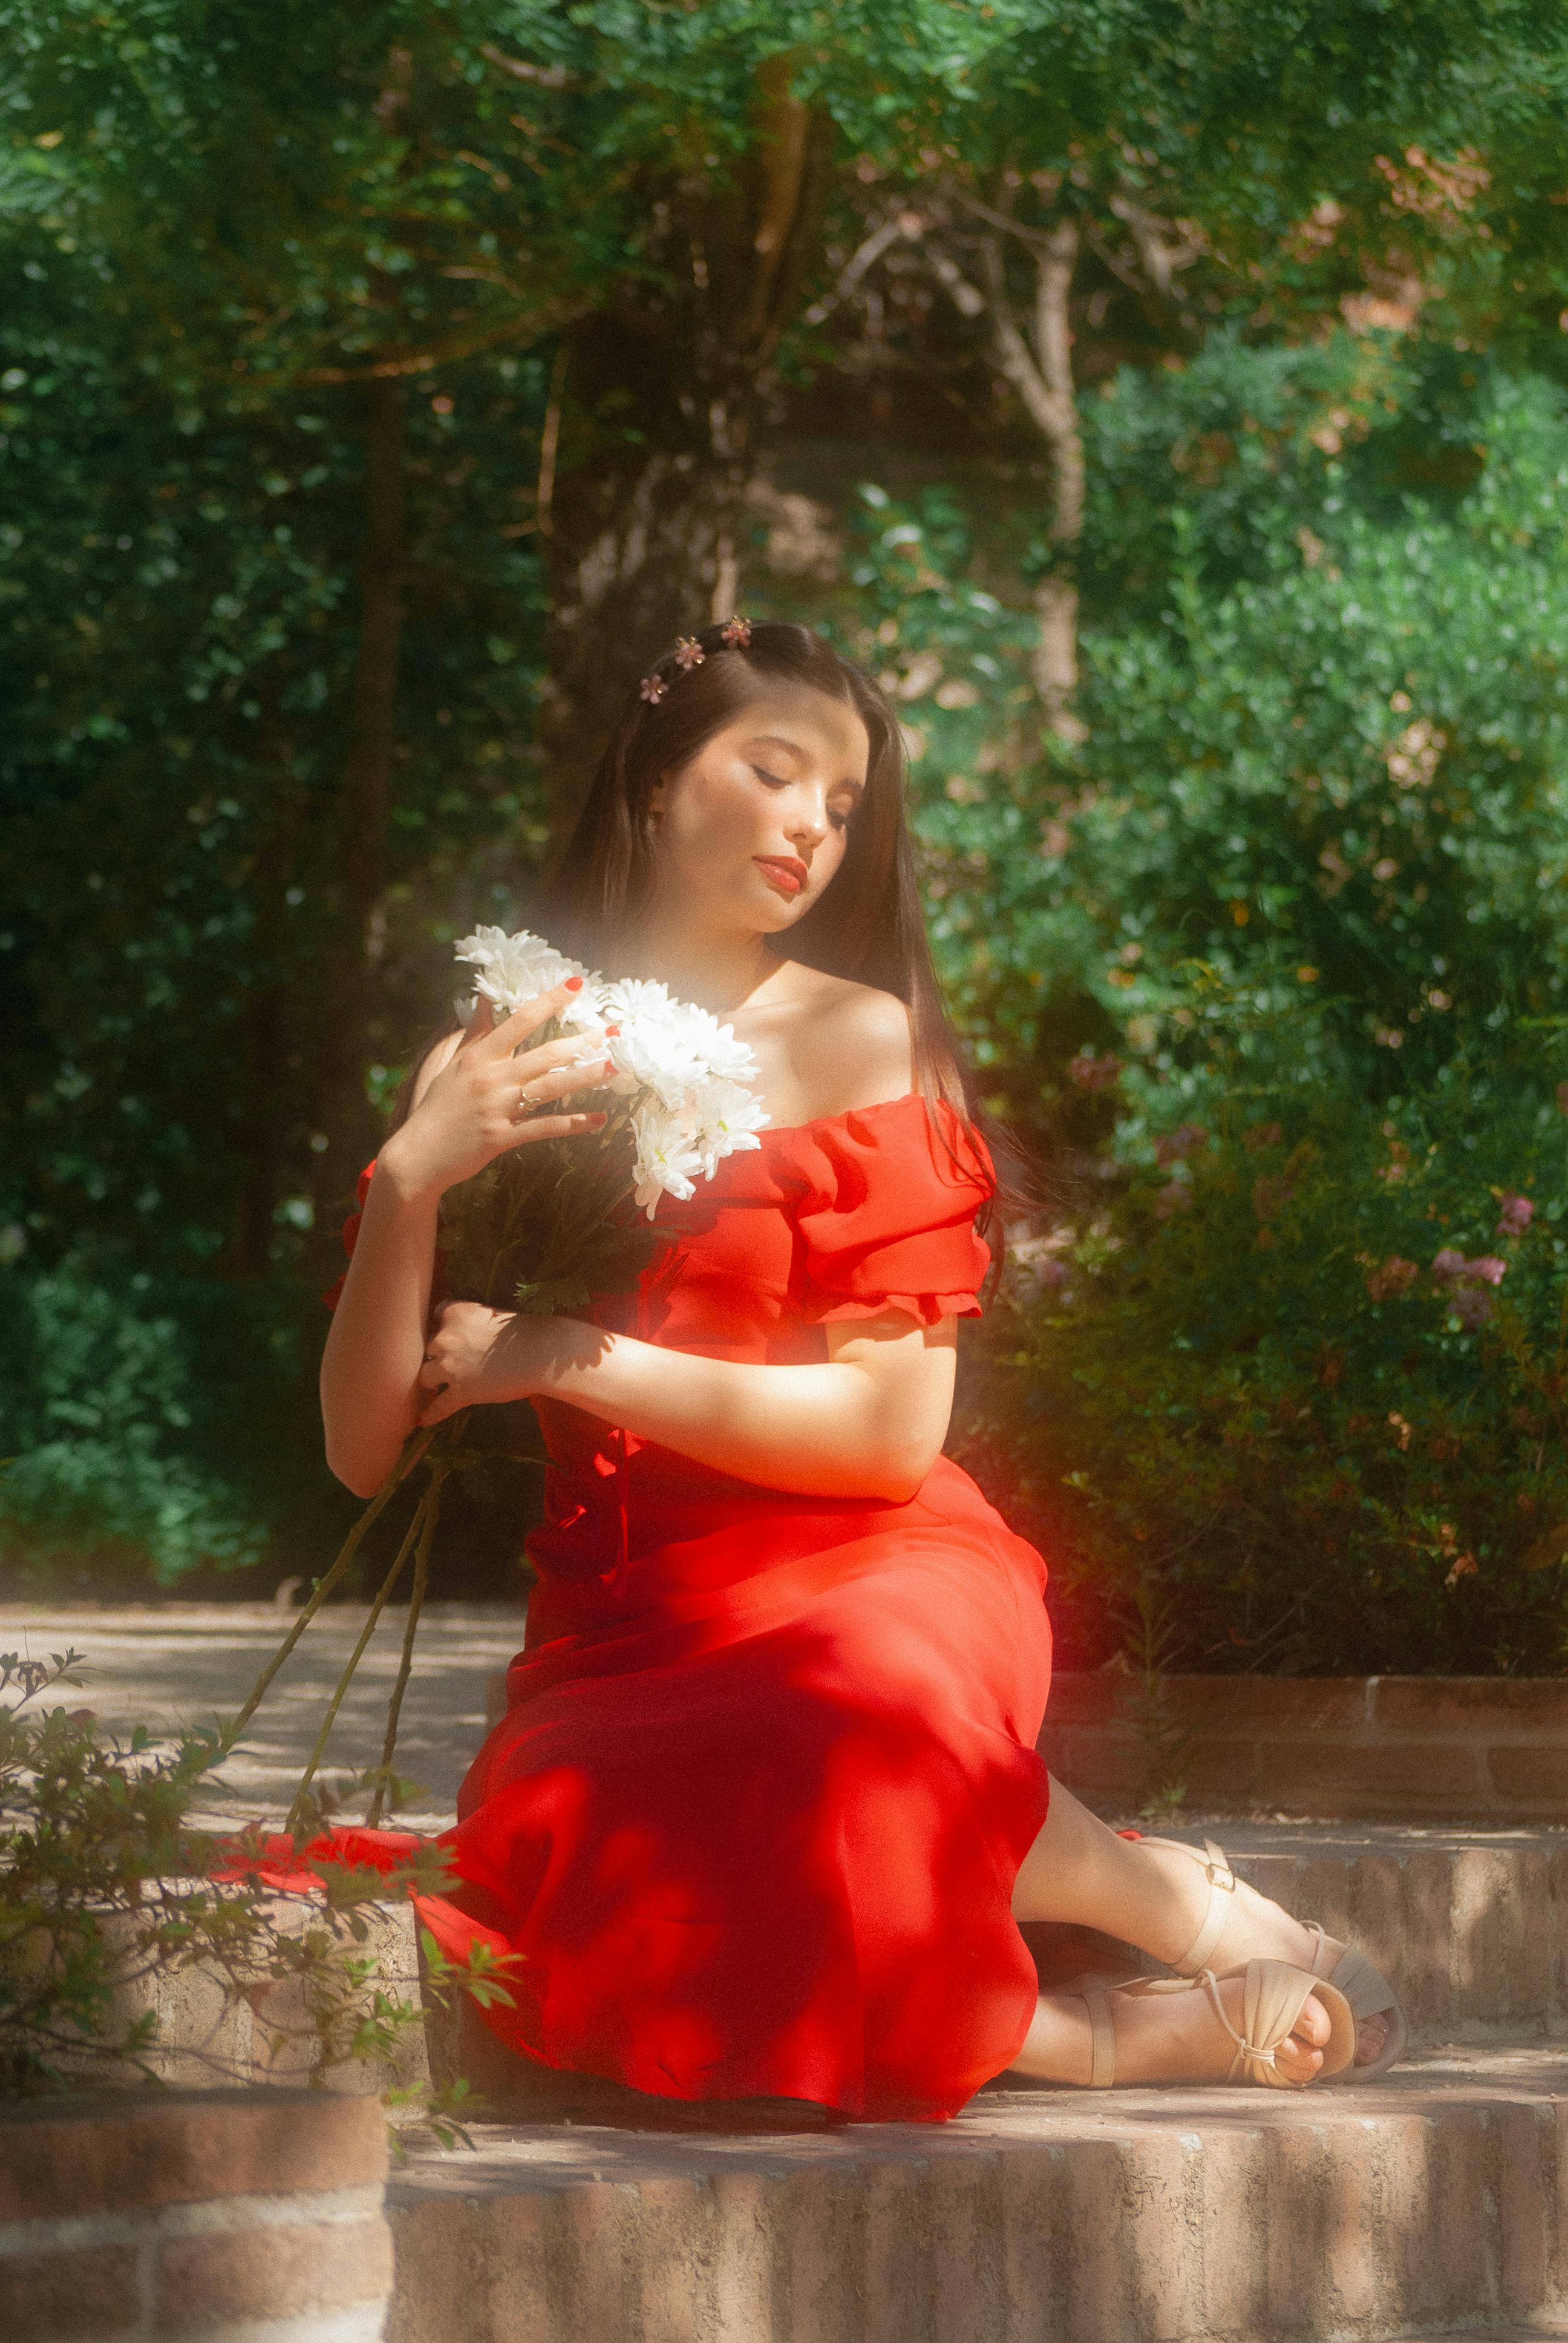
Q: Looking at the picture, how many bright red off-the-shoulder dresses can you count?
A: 1